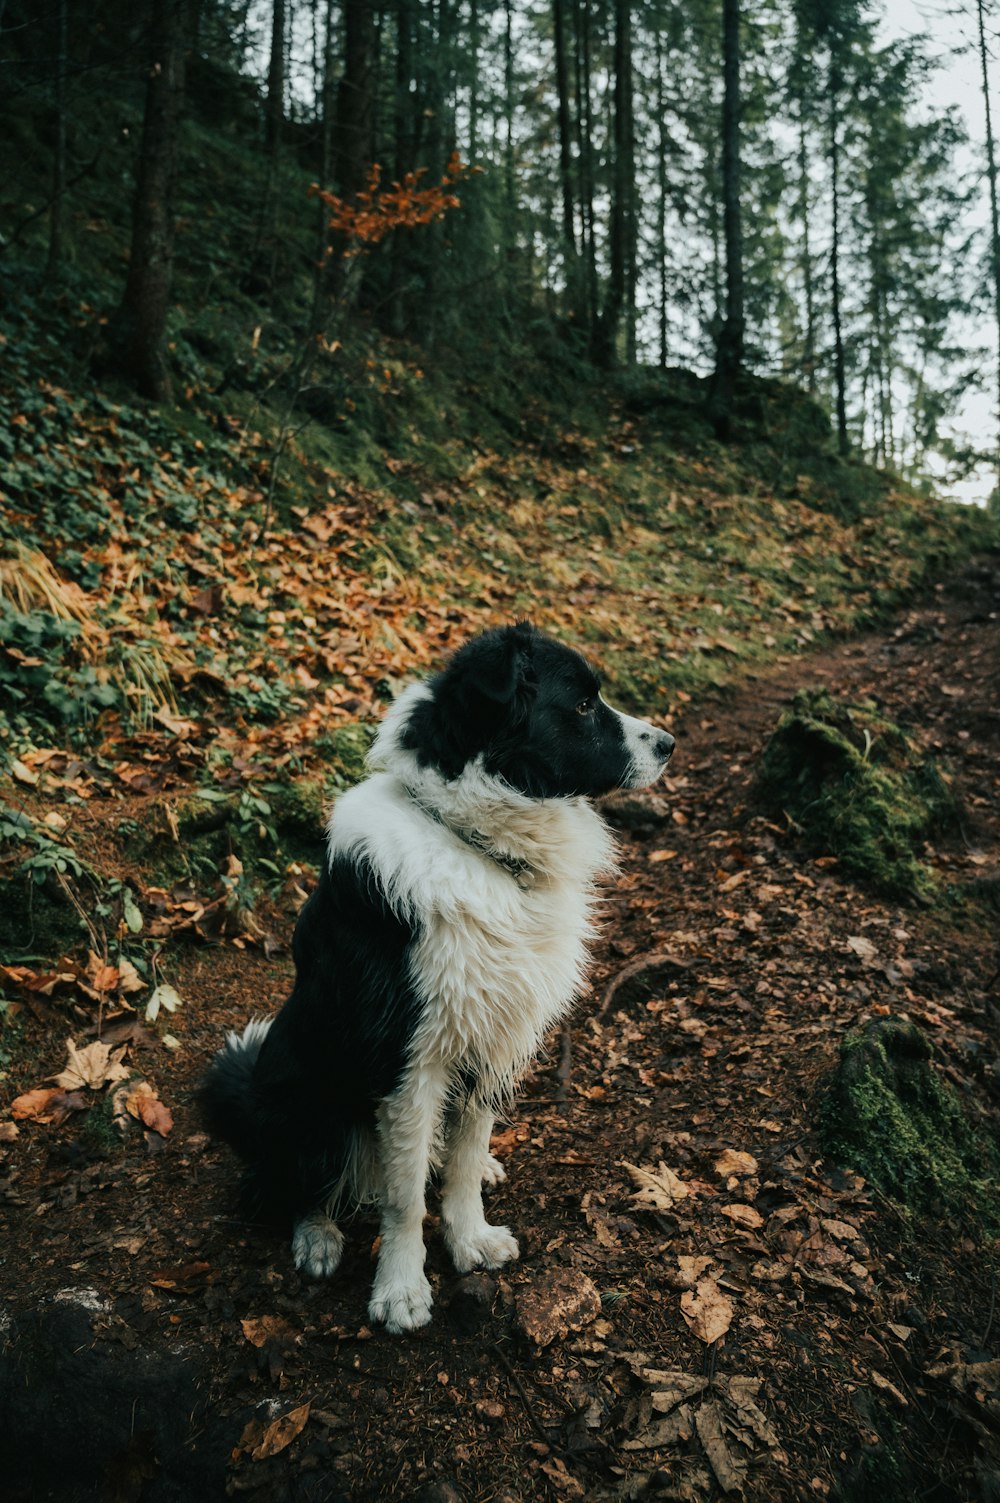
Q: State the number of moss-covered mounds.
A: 2